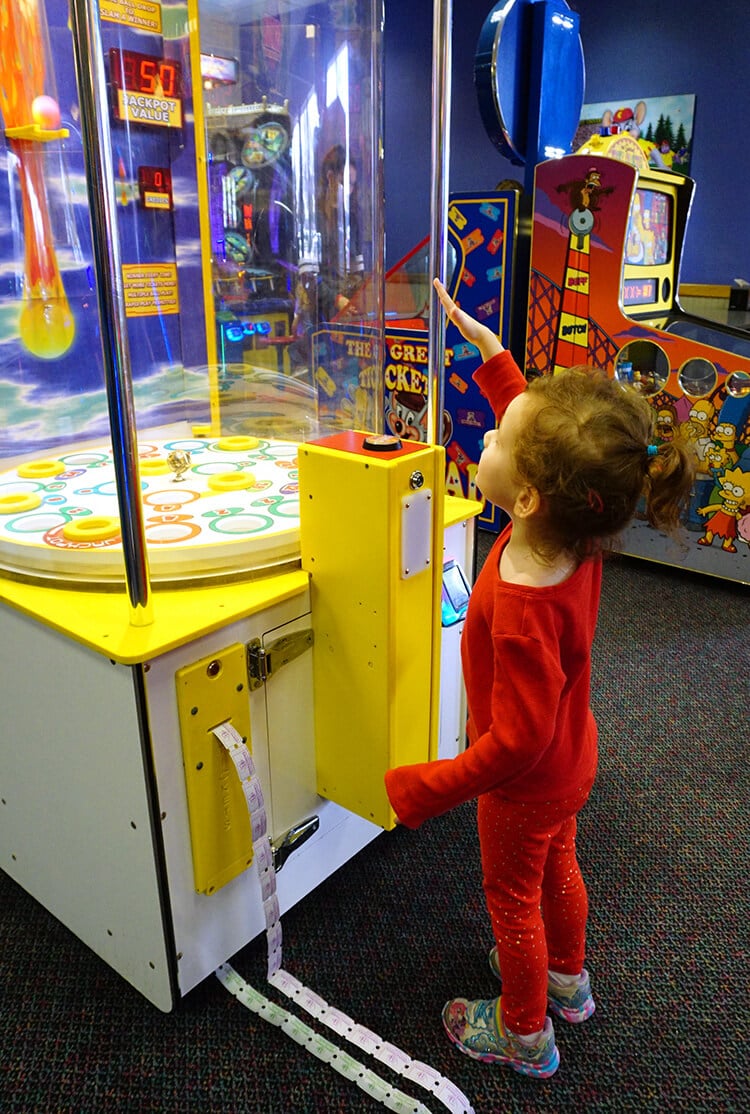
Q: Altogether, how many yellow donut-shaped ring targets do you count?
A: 6